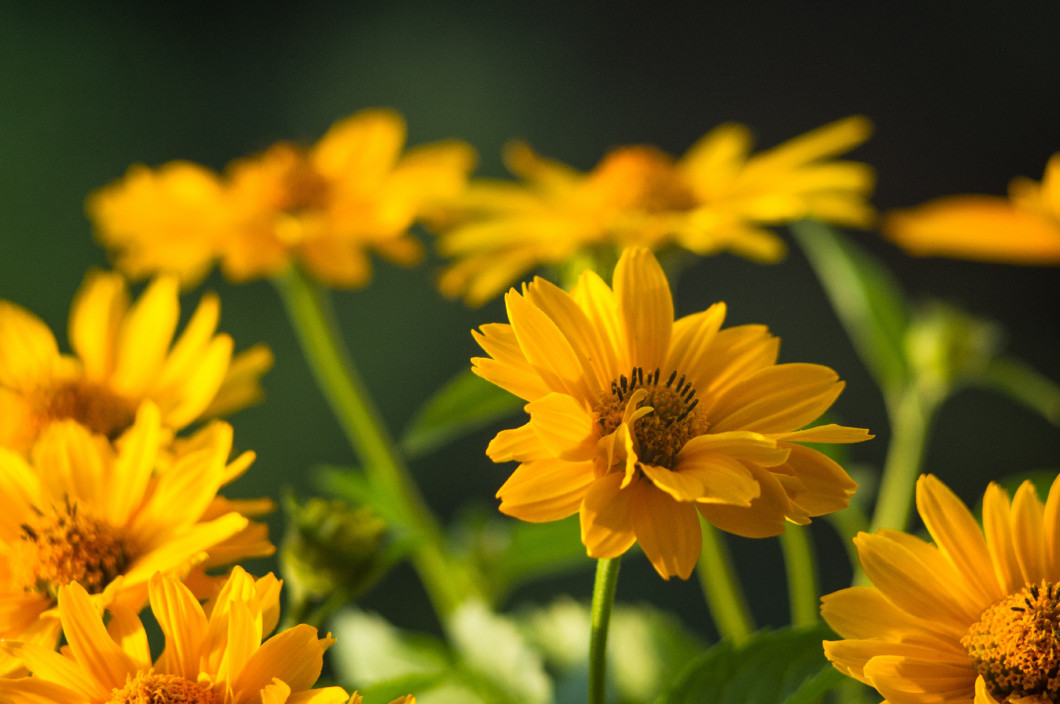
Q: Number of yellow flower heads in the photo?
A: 8